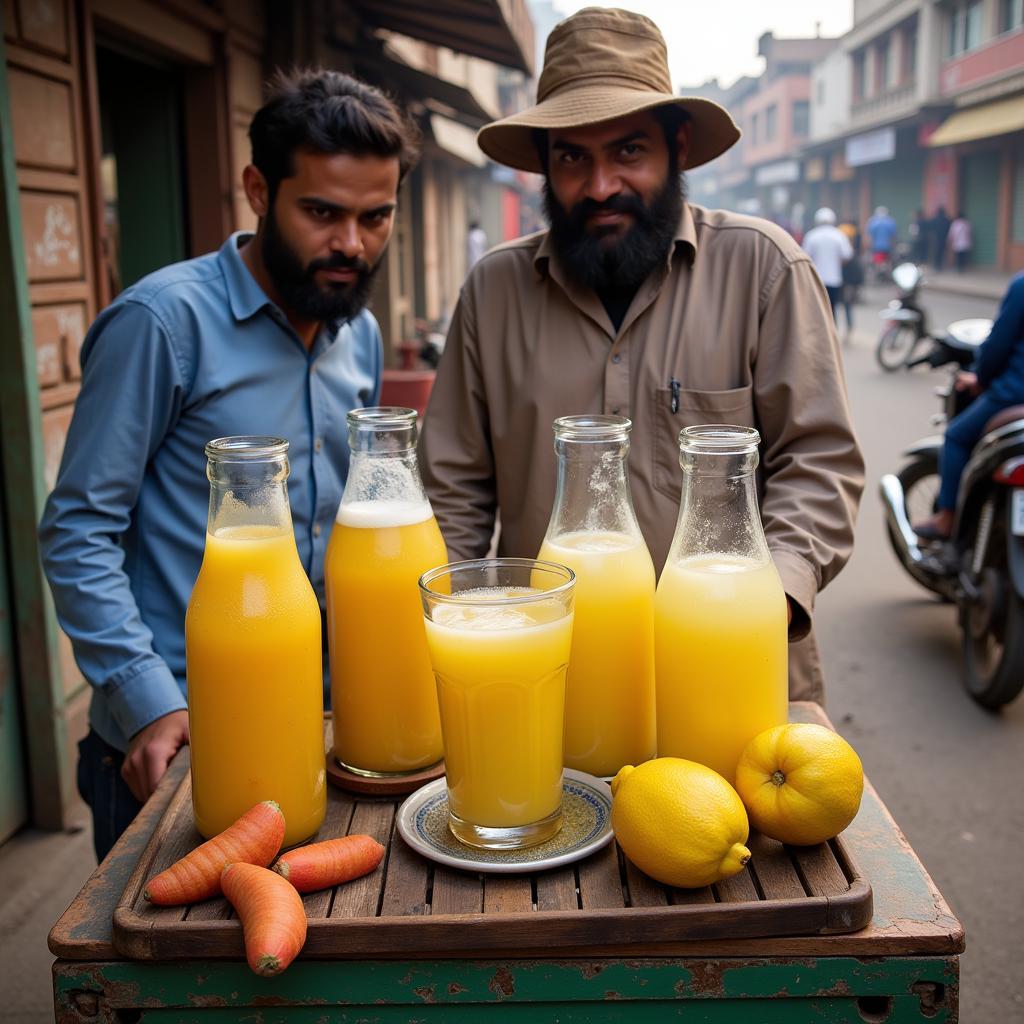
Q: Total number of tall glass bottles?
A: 4